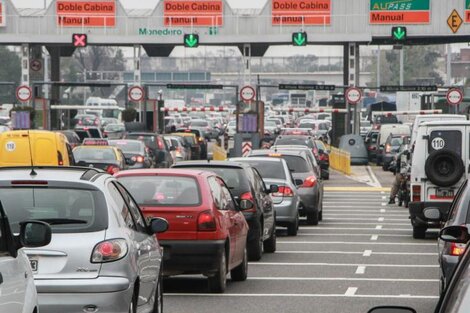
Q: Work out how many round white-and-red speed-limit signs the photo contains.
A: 5